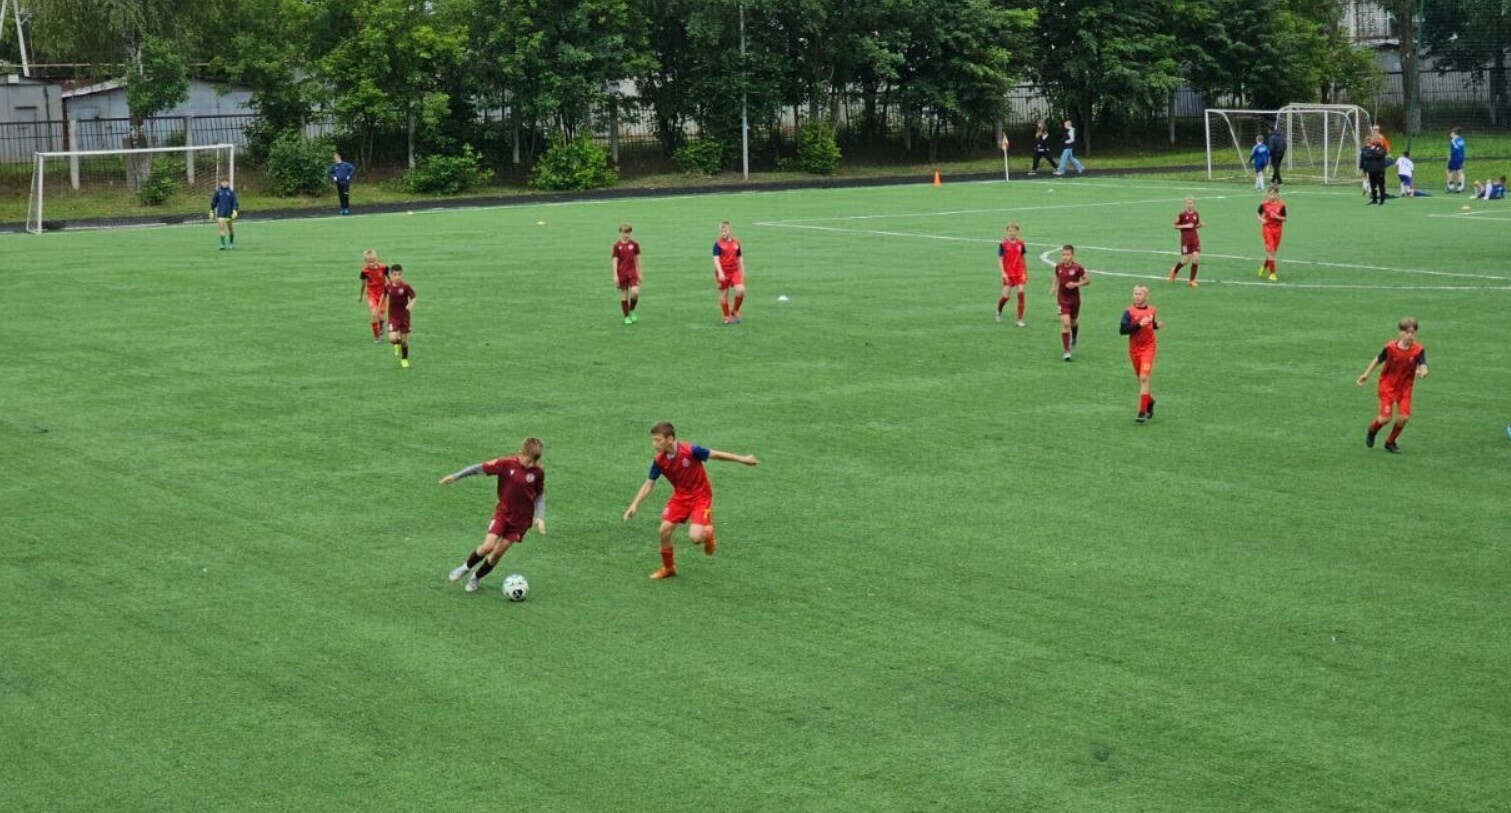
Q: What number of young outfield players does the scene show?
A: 12